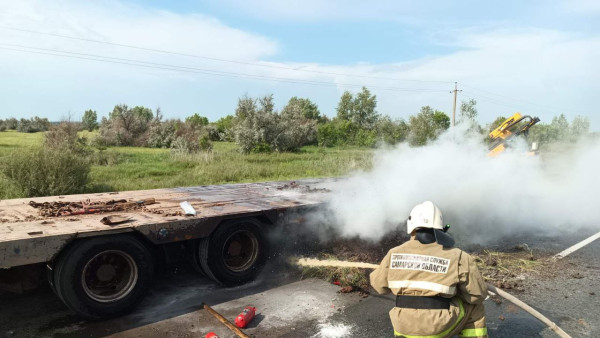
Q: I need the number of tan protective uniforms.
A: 1